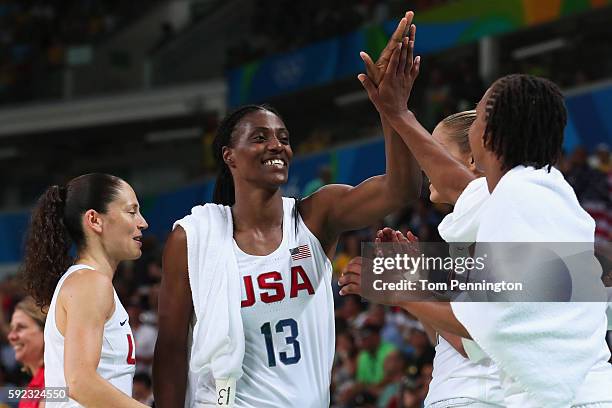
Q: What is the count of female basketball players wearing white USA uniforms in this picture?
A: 4